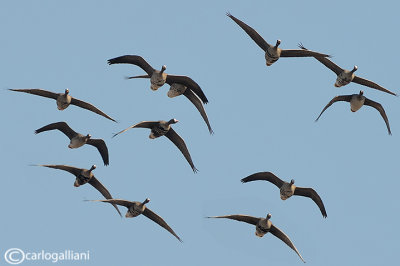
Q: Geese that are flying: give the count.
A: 12